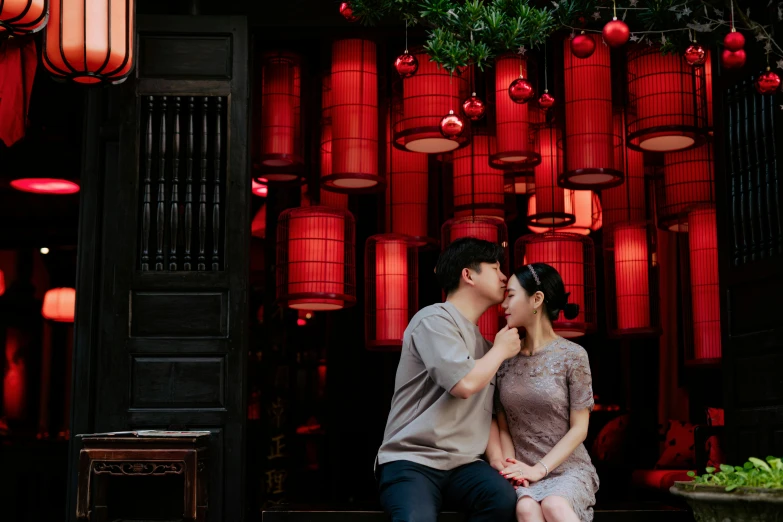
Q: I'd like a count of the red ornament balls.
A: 12